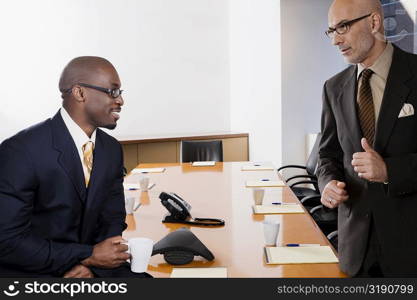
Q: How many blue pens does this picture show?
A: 6